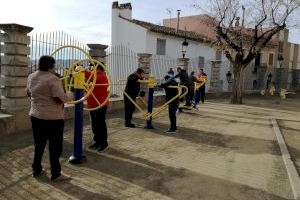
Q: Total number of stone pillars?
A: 5